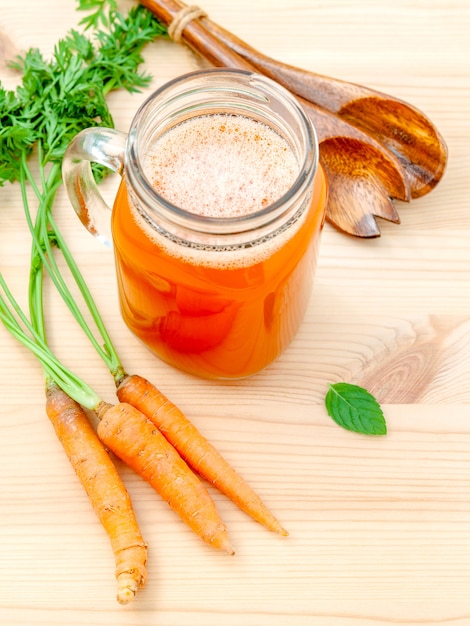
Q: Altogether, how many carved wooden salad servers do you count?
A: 2